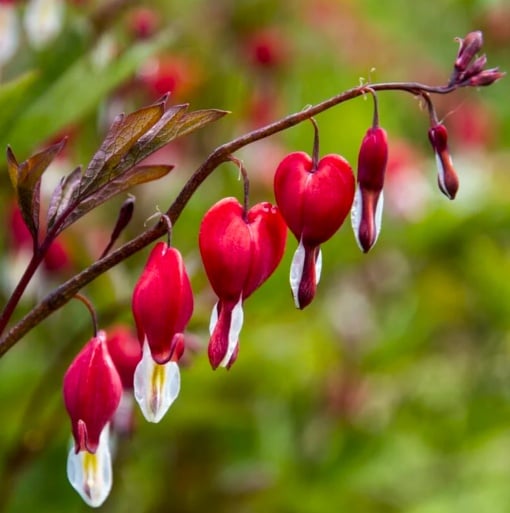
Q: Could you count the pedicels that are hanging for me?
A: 6